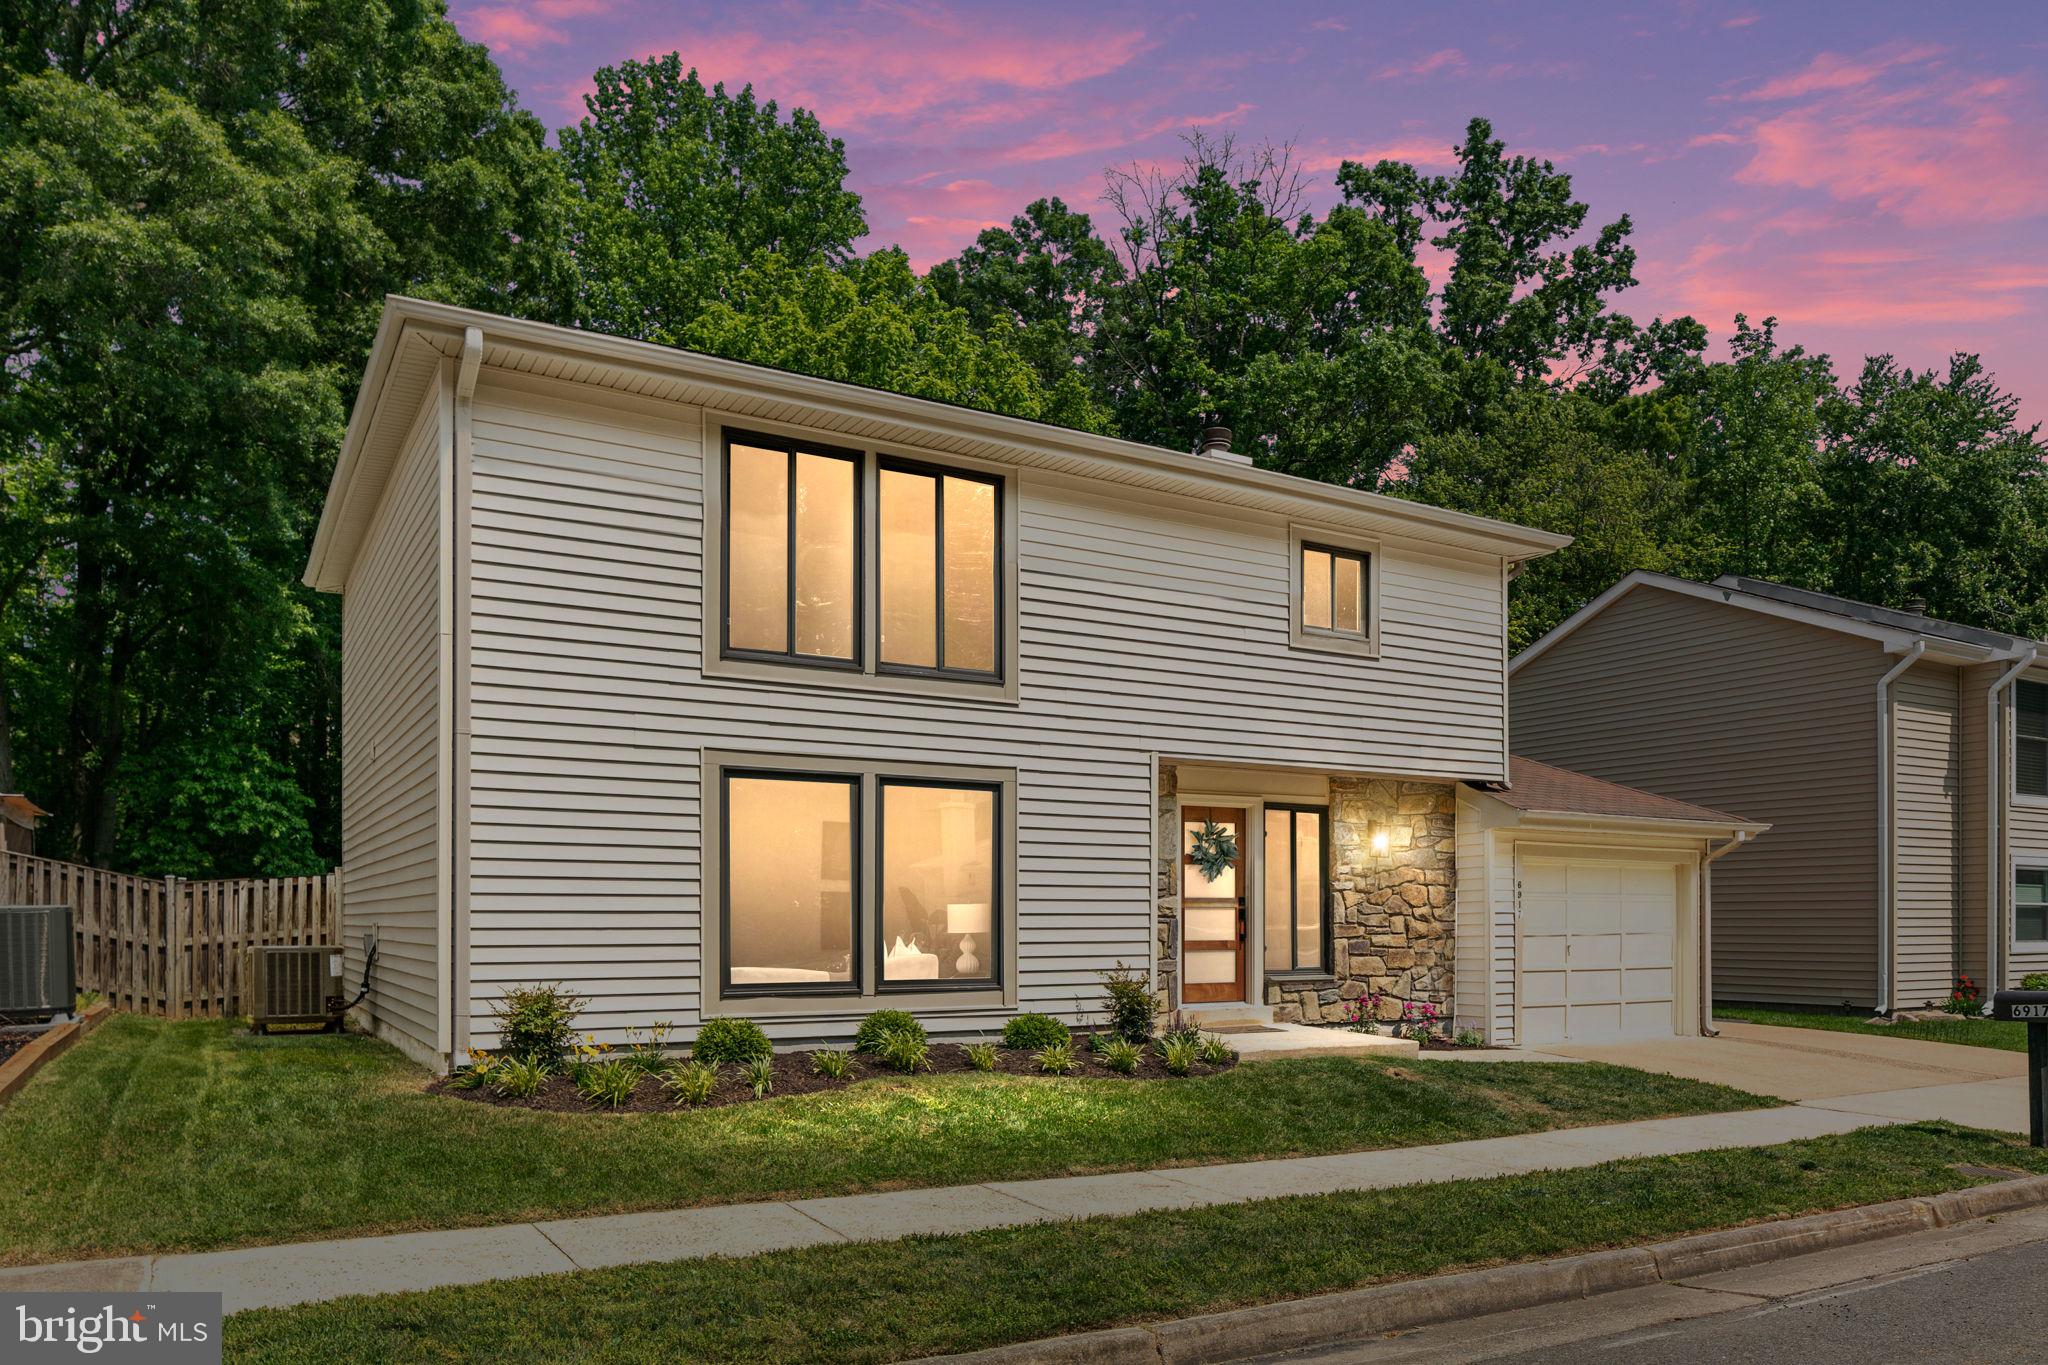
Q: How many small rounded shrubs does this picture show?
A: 3